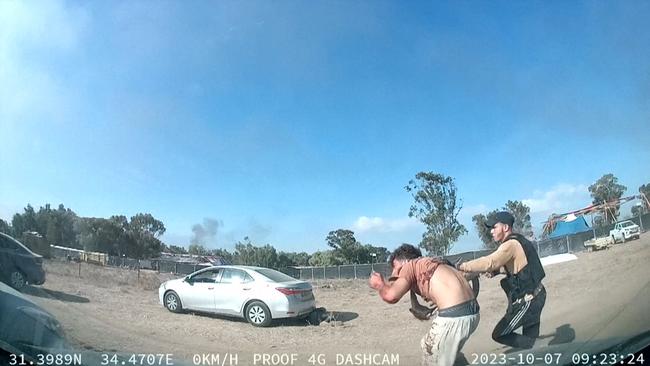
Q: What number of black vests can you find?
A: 1